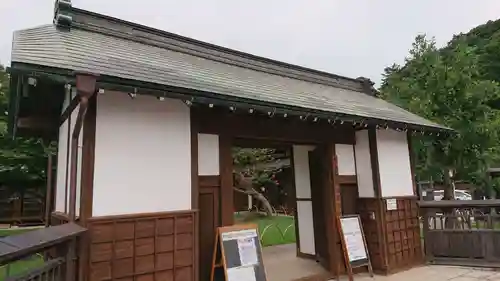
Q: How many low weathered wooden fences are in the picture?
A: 2